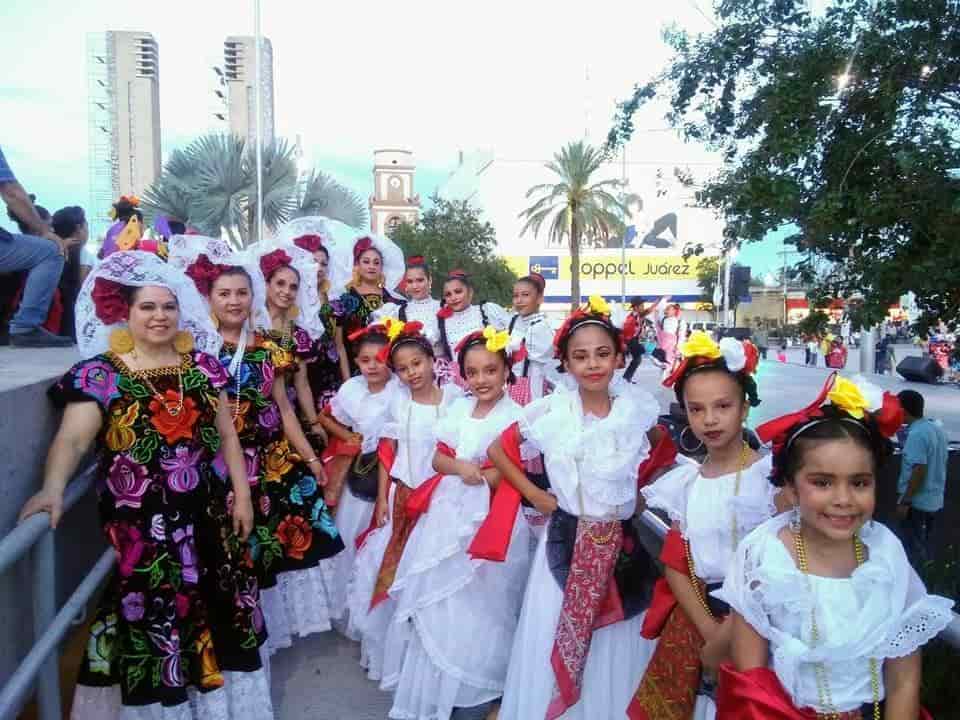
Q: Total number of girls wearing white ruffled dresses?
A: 6